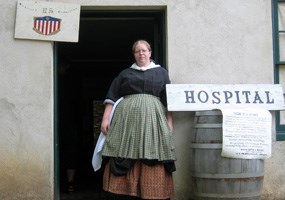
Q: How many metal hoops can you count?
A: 5